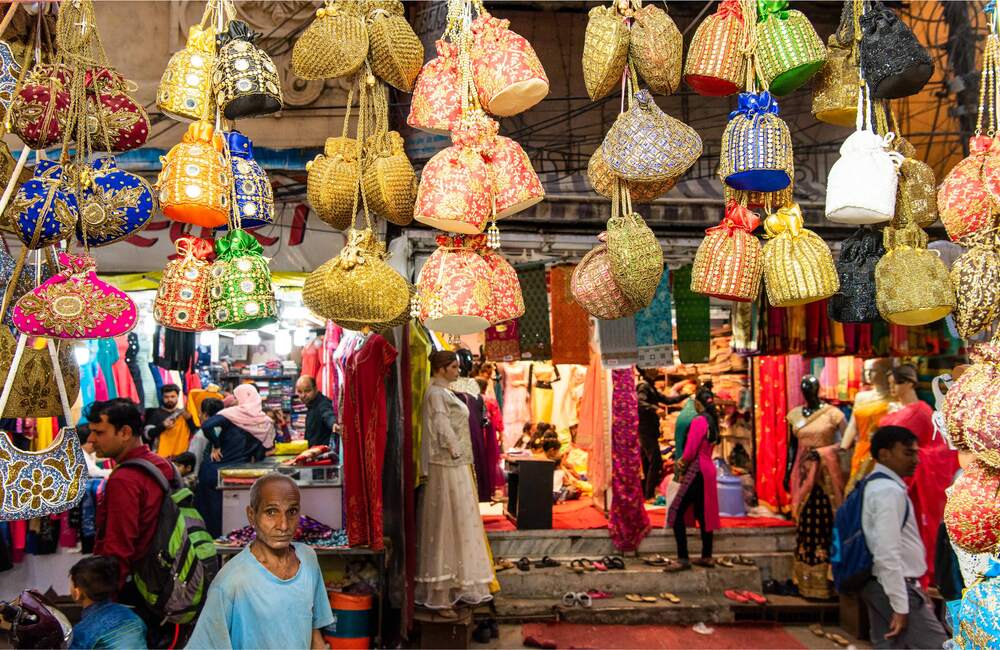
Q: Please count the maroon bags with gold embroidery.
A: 2